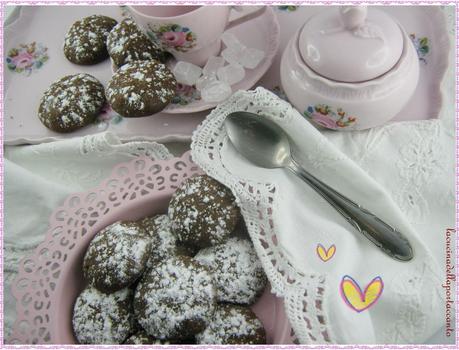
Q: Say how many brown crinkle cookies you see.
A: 12